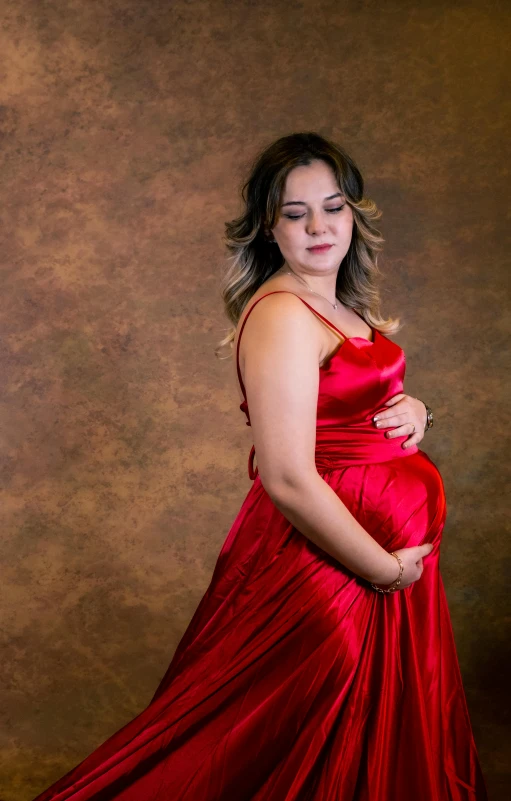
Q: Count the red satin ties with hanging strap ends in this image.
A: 1